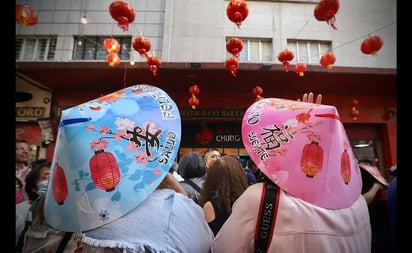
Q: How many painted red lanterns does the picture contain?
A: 4